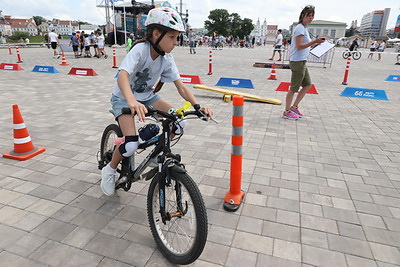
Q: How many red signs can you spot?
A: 4